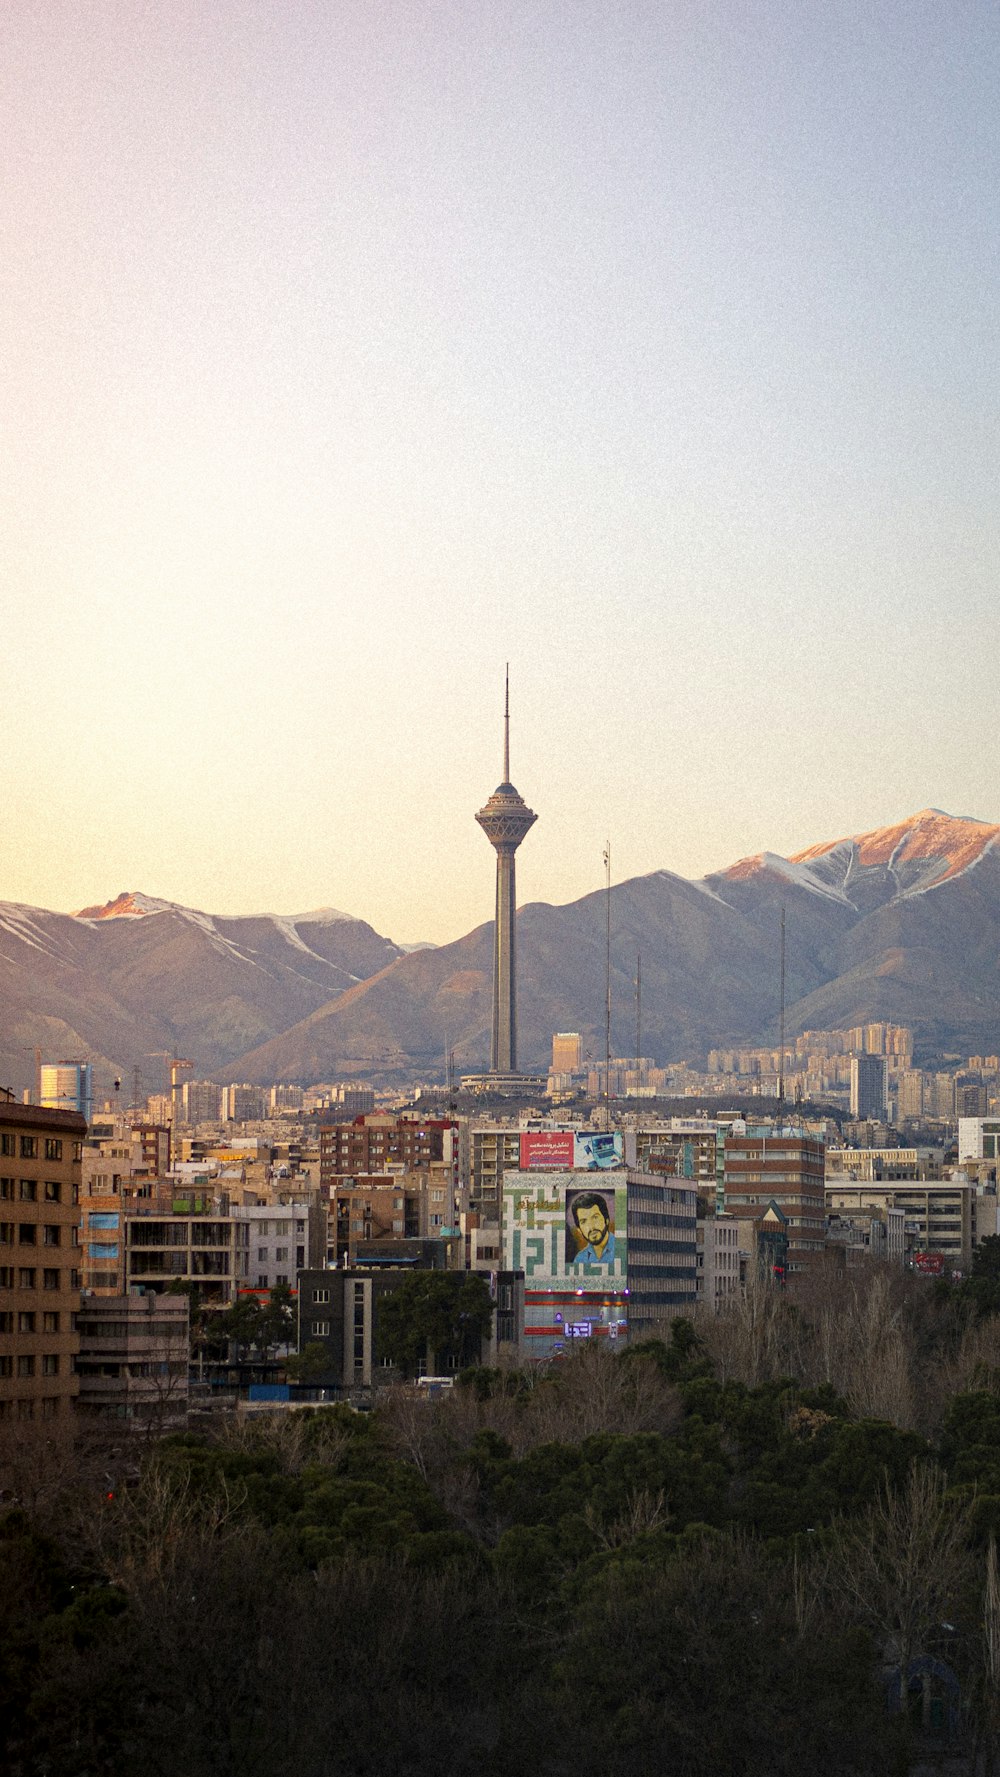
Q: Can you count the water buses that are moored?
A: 0